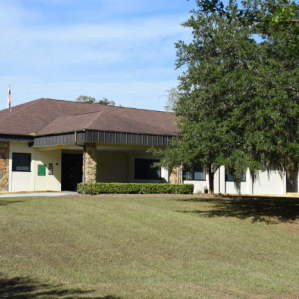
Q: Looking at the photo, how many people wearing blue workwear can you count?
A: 0